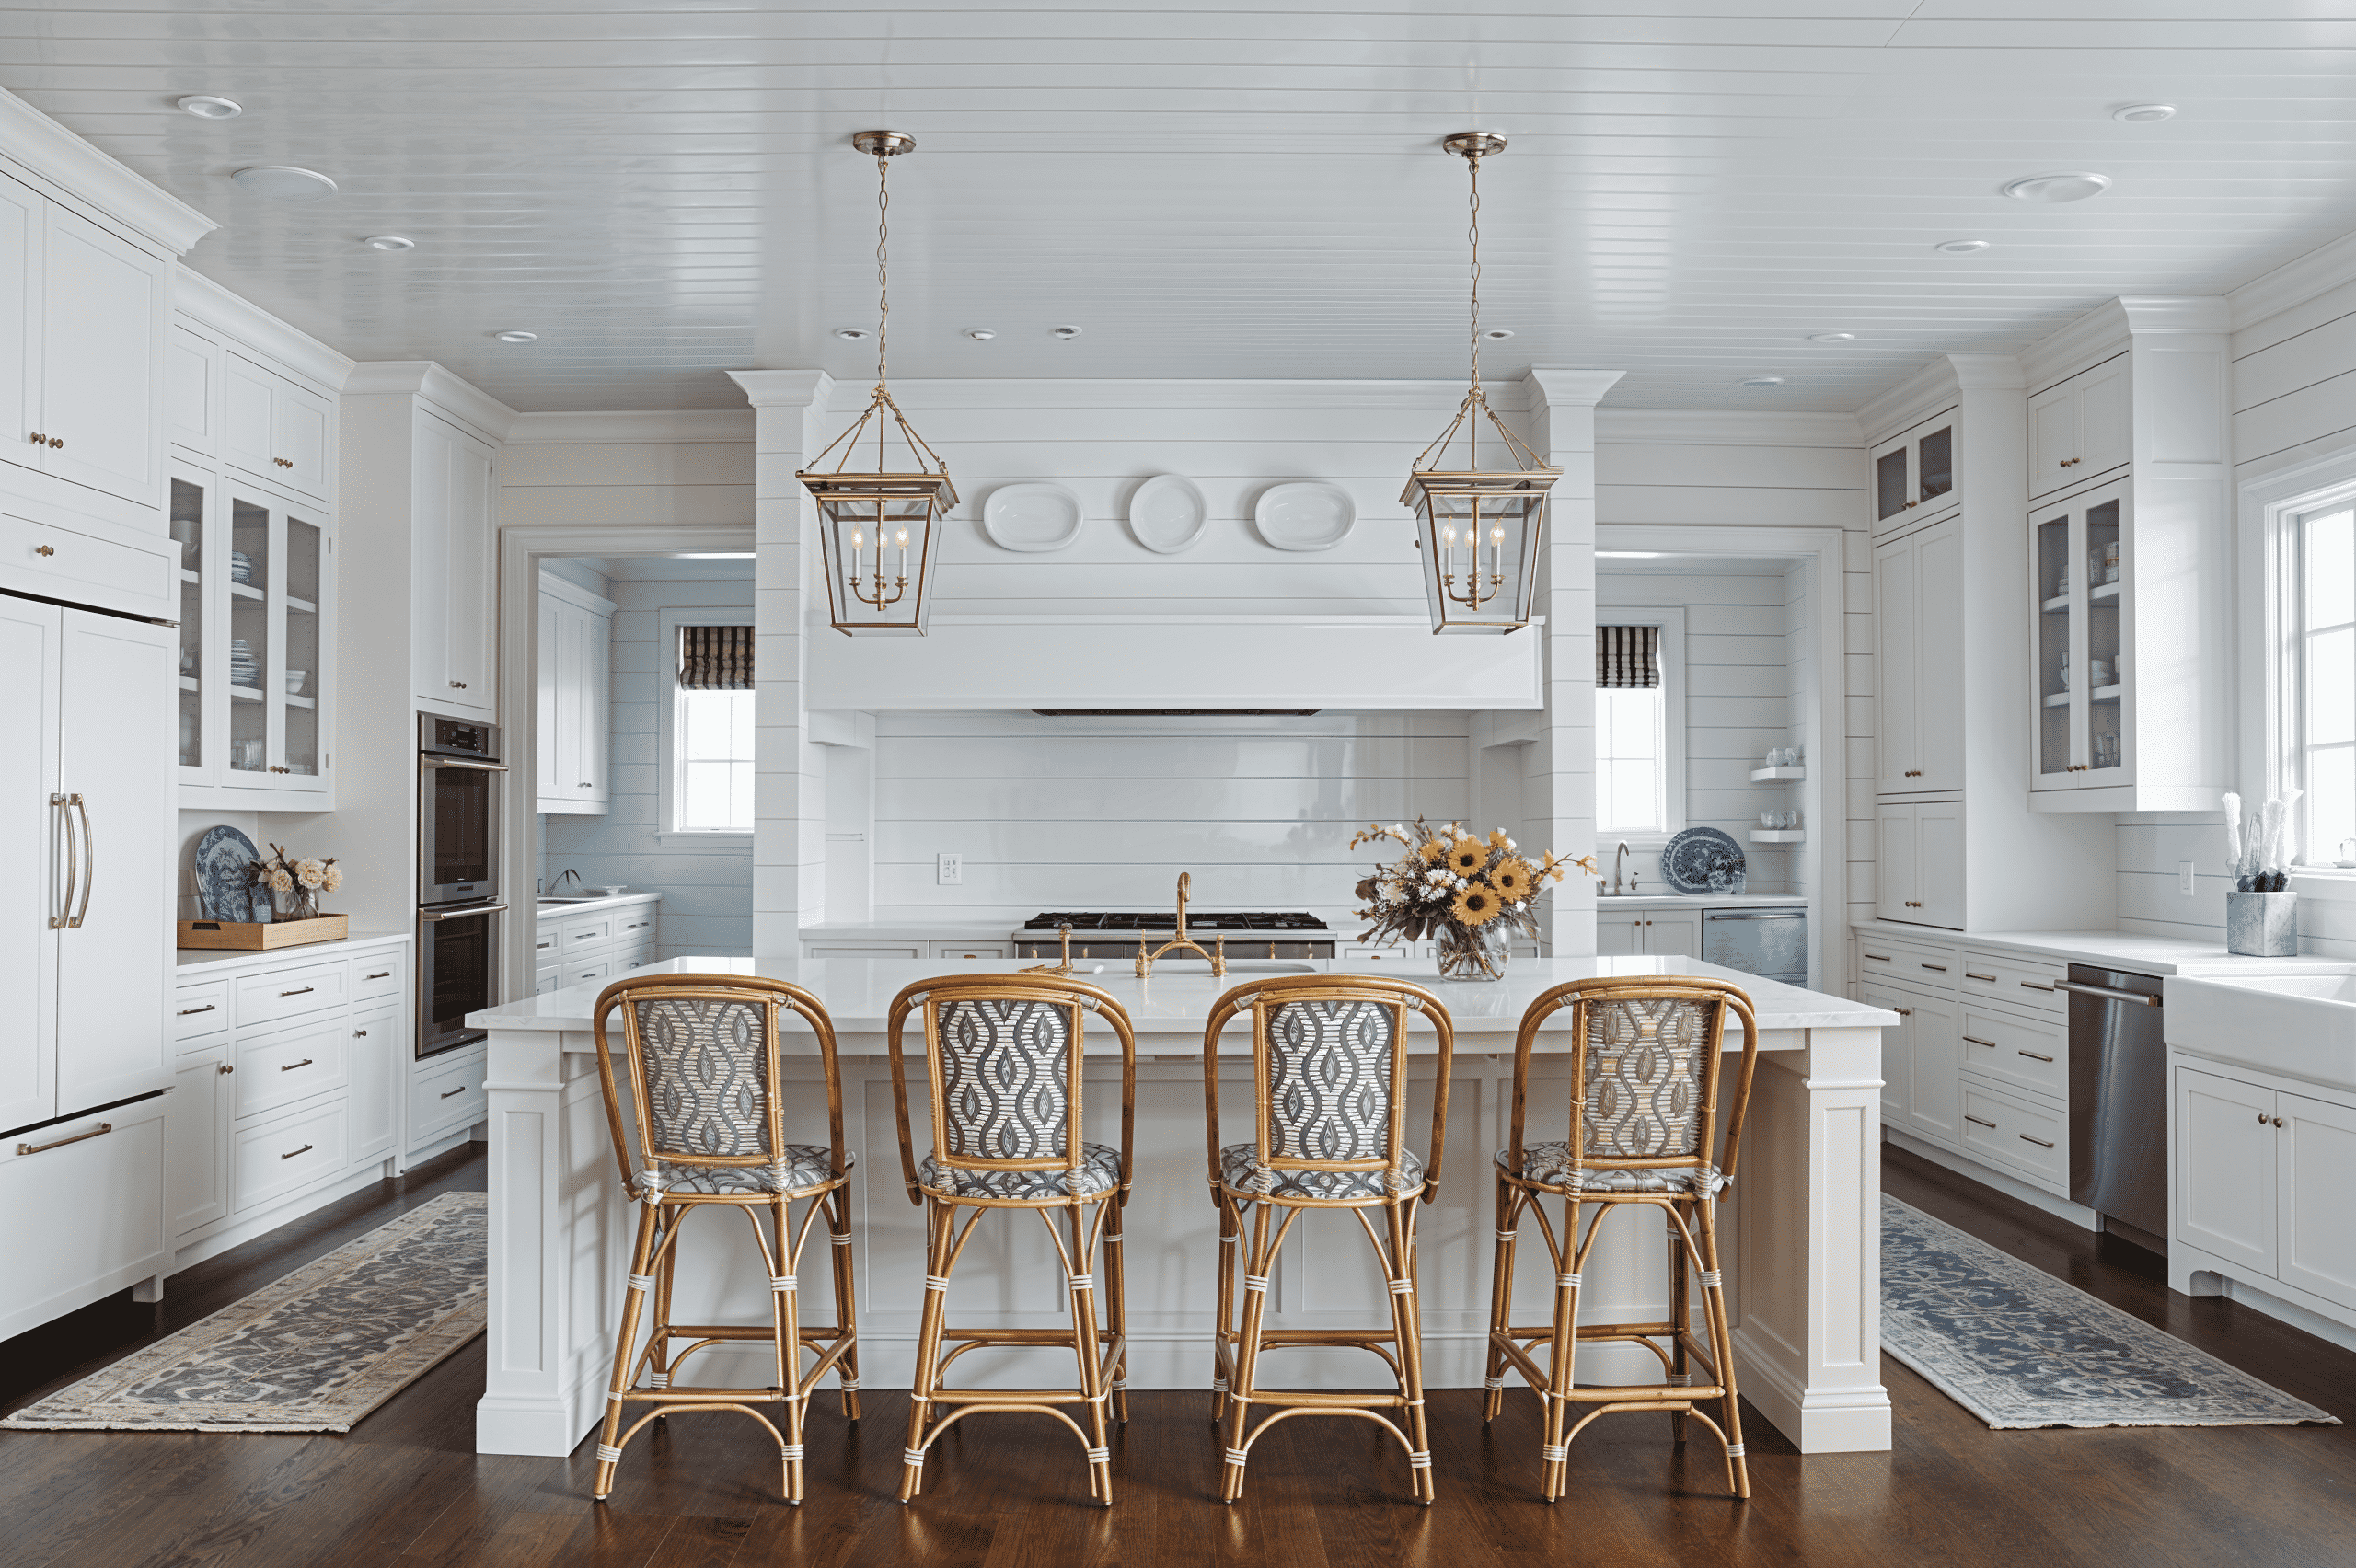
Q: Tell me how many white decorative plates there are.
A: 3